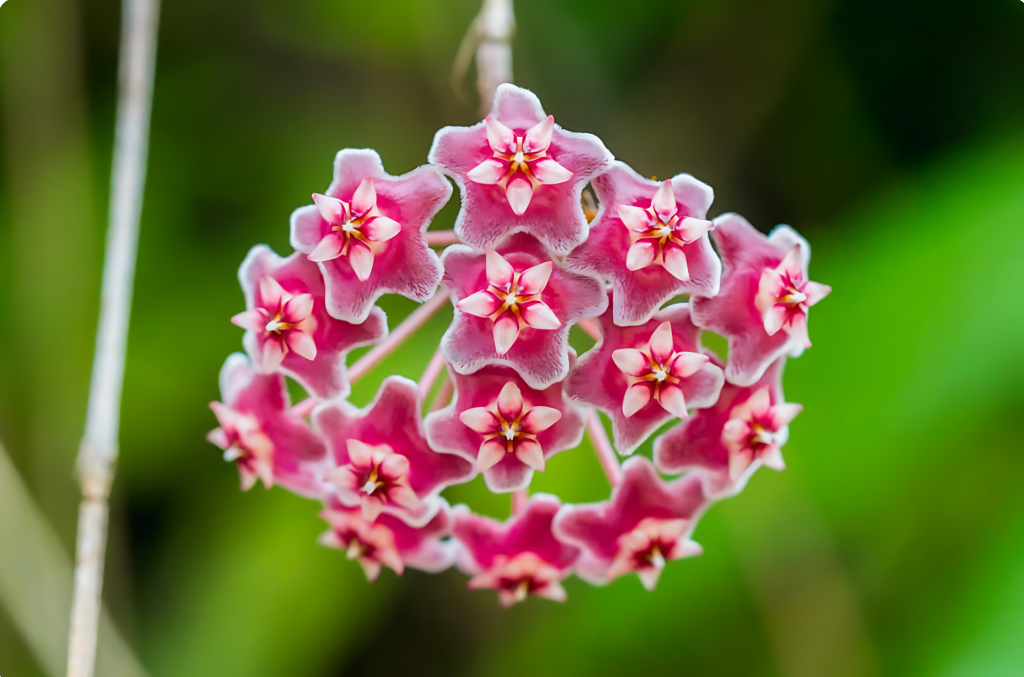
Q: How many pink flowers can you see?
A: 14